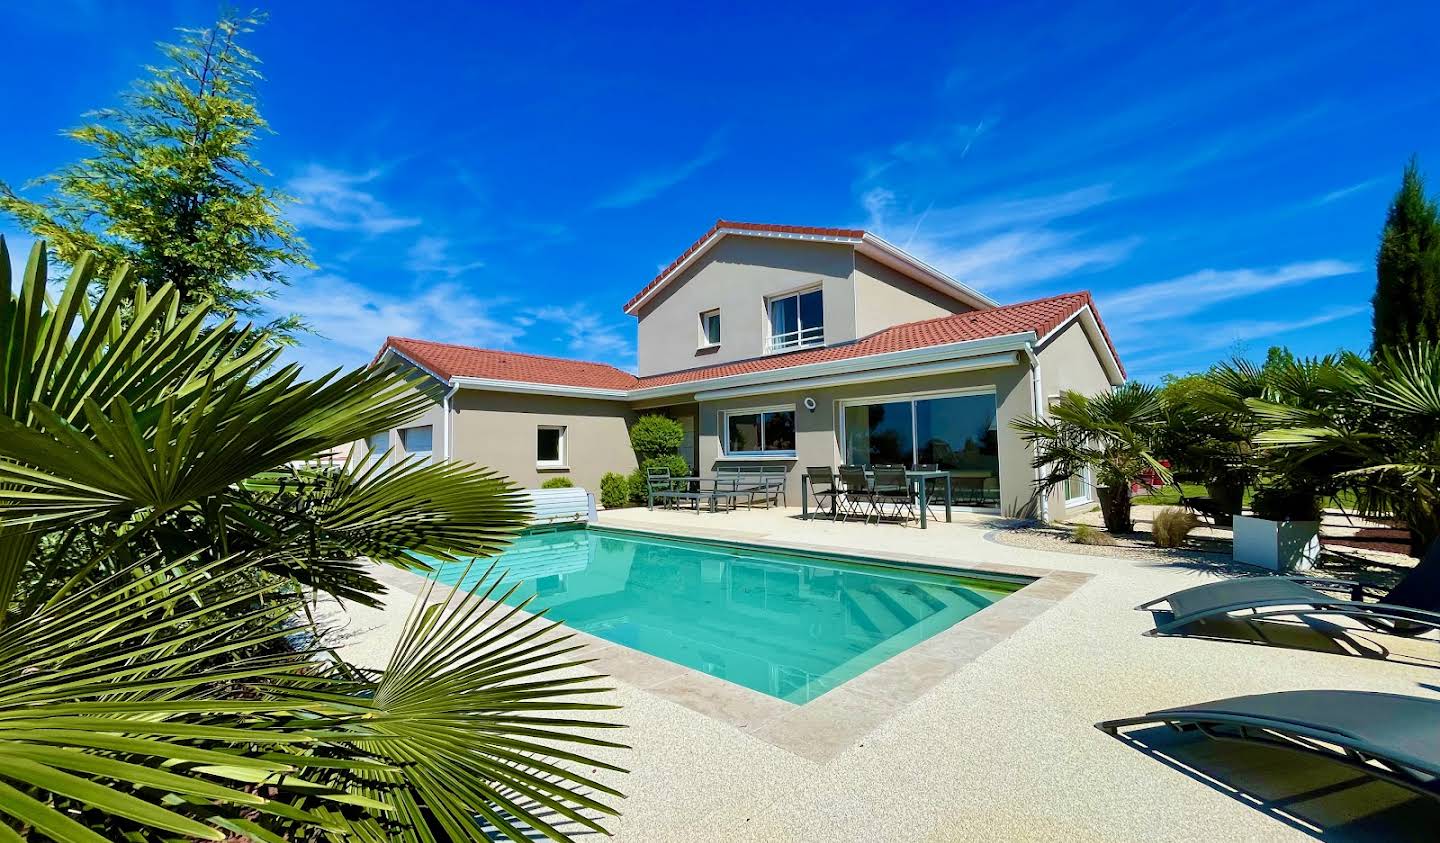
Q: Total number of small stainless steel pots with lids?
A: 0